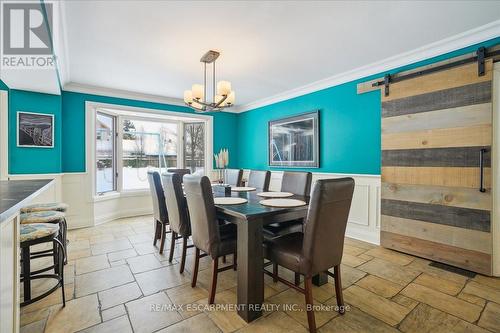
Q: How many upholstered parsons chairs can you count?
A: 8